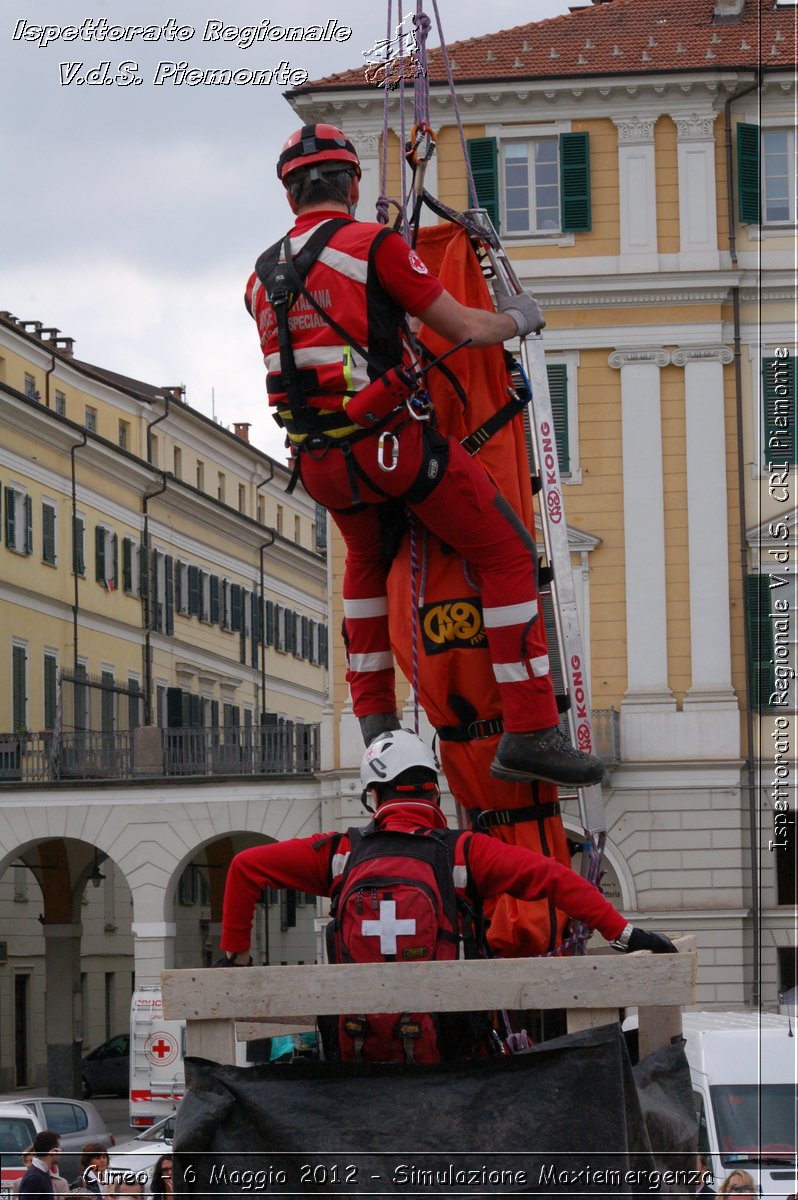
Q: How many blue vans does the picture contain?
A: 0